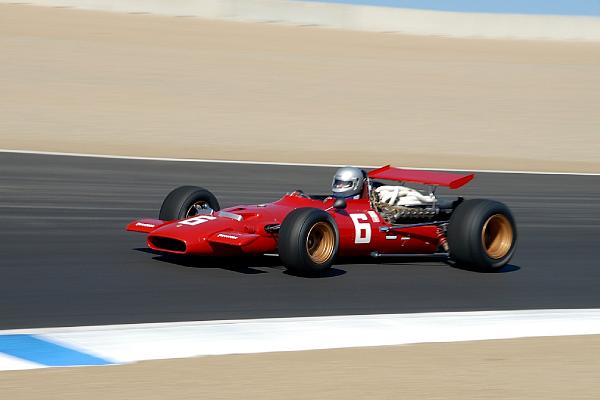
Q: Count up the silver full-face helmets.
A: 1